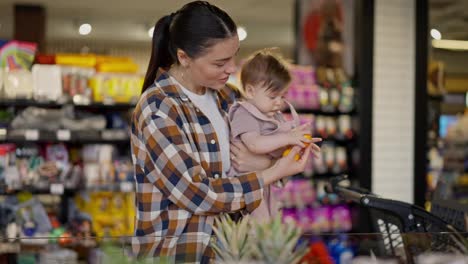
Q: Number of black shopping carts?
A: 1